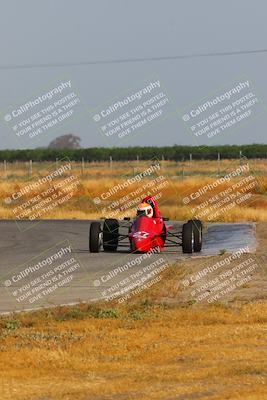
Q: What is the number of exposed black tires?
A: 4